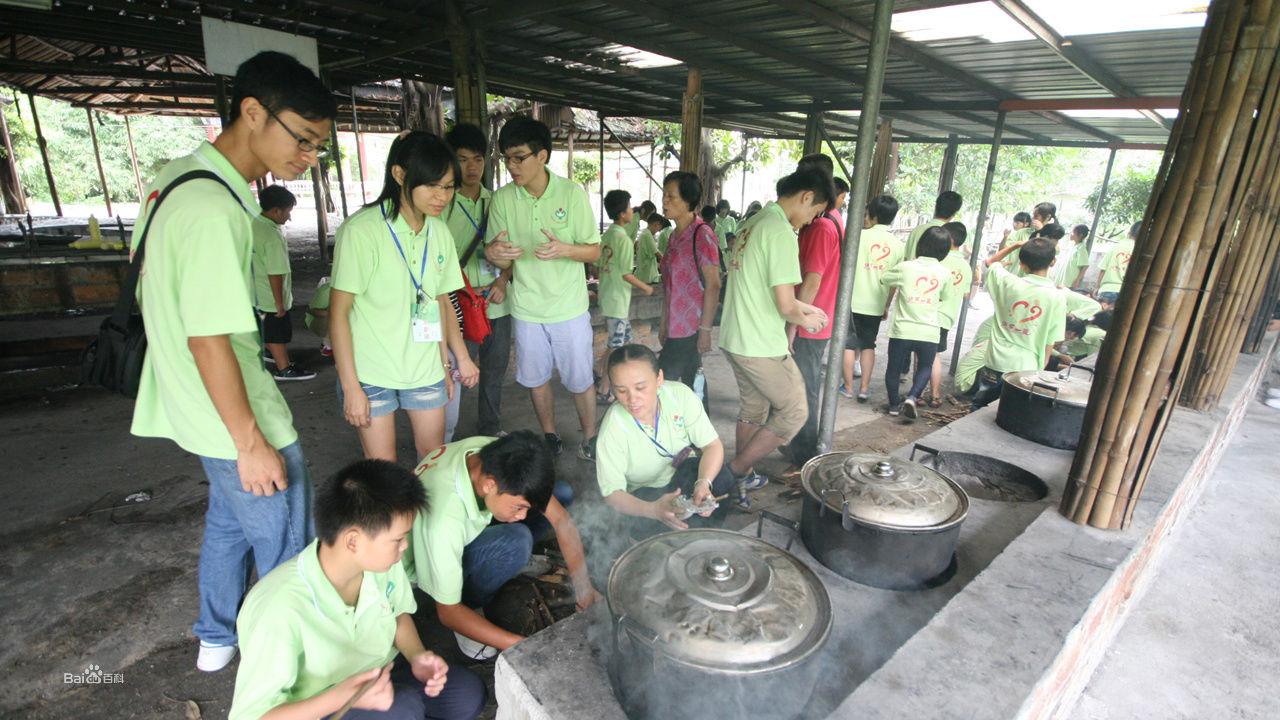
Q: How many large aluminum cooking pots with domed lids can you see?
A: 3